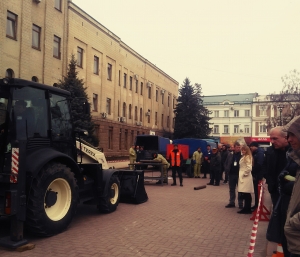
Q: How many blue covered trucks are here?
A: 2